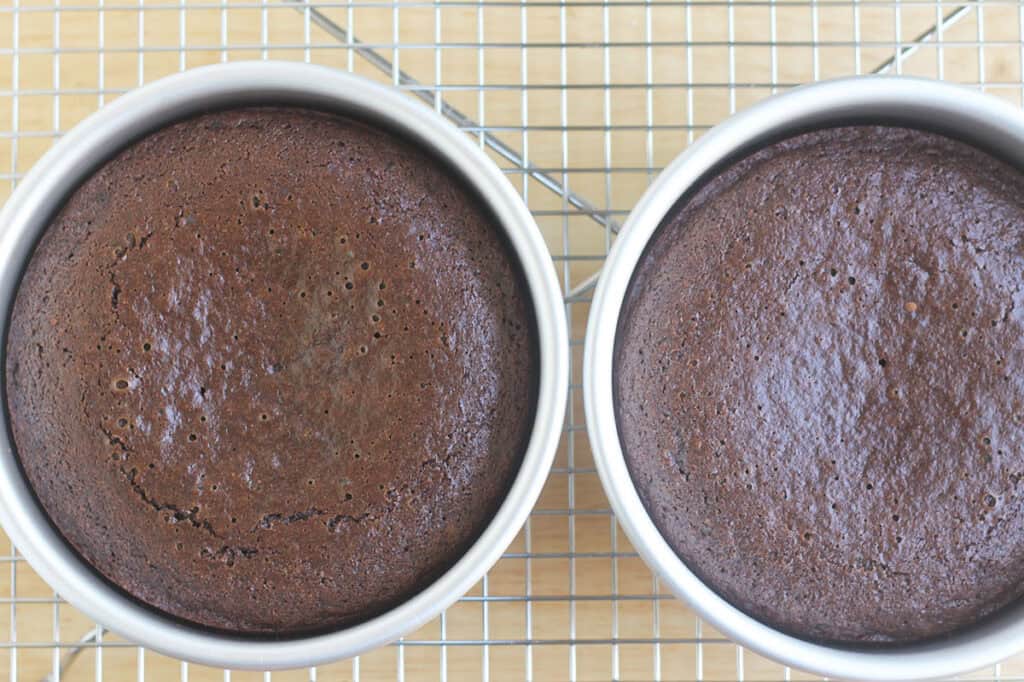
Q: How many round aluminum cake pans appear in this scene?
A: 2